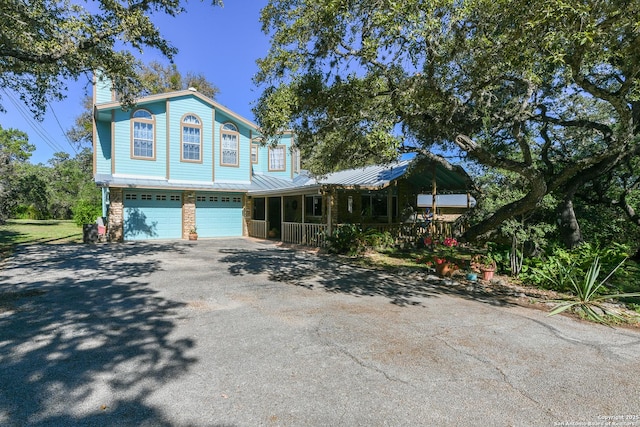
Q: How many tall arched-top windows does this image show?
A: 3